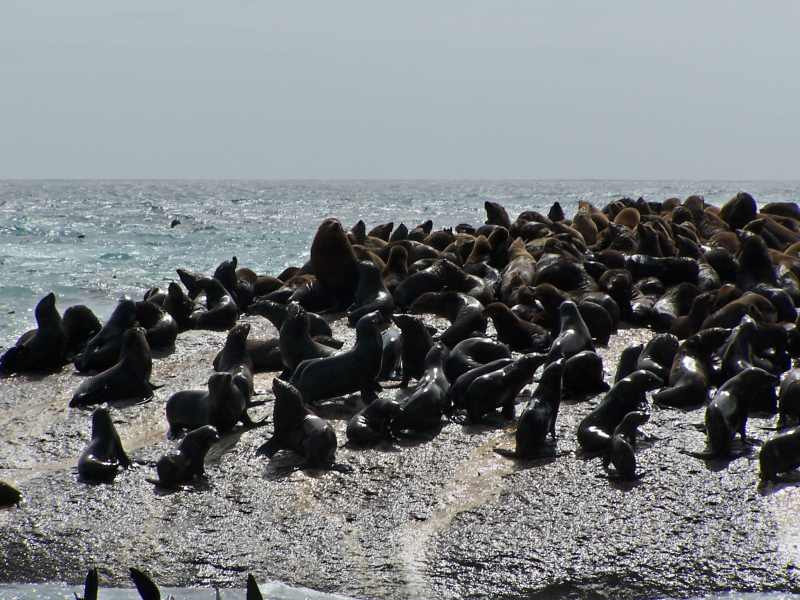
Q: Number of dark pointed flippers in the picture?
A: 3